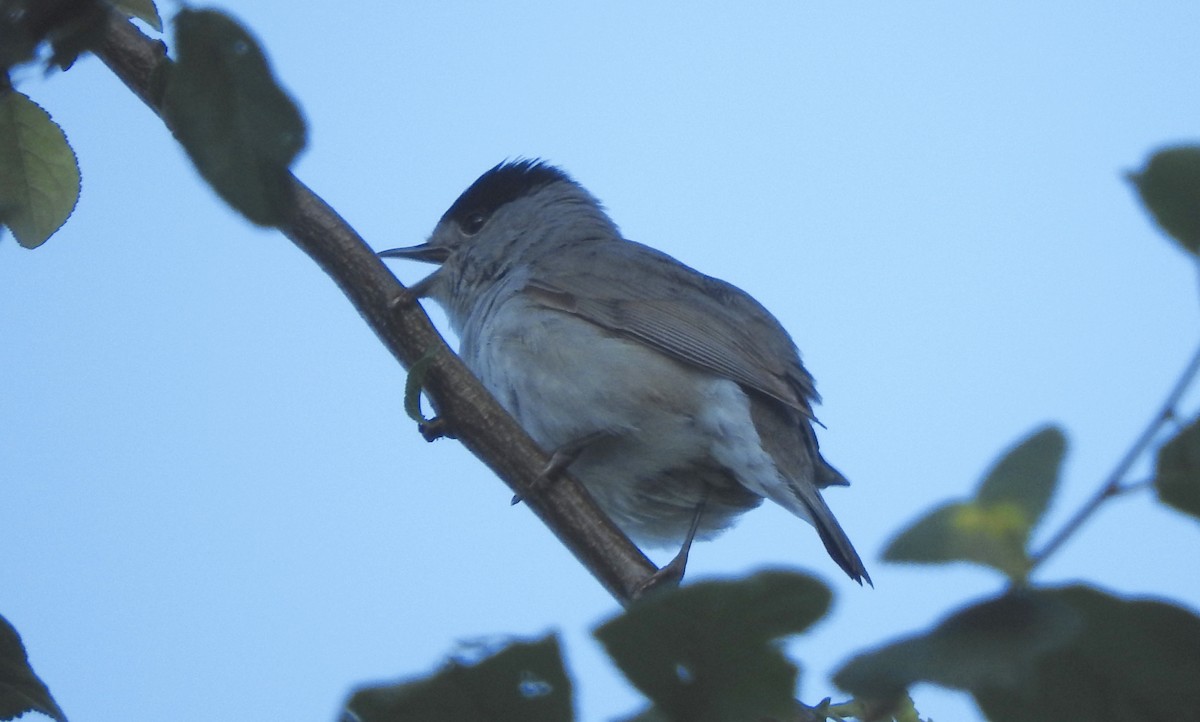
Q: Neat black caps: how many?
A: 1